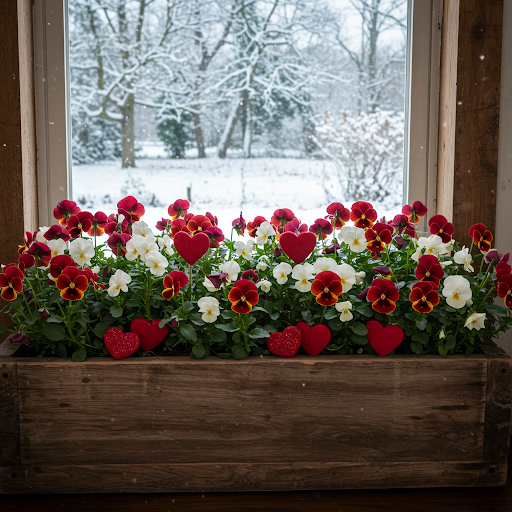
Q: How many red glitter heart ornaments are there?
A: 2